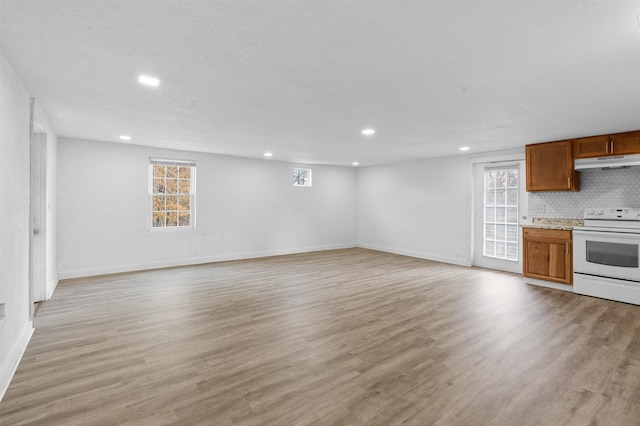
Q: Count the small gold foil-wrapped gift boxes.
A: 0